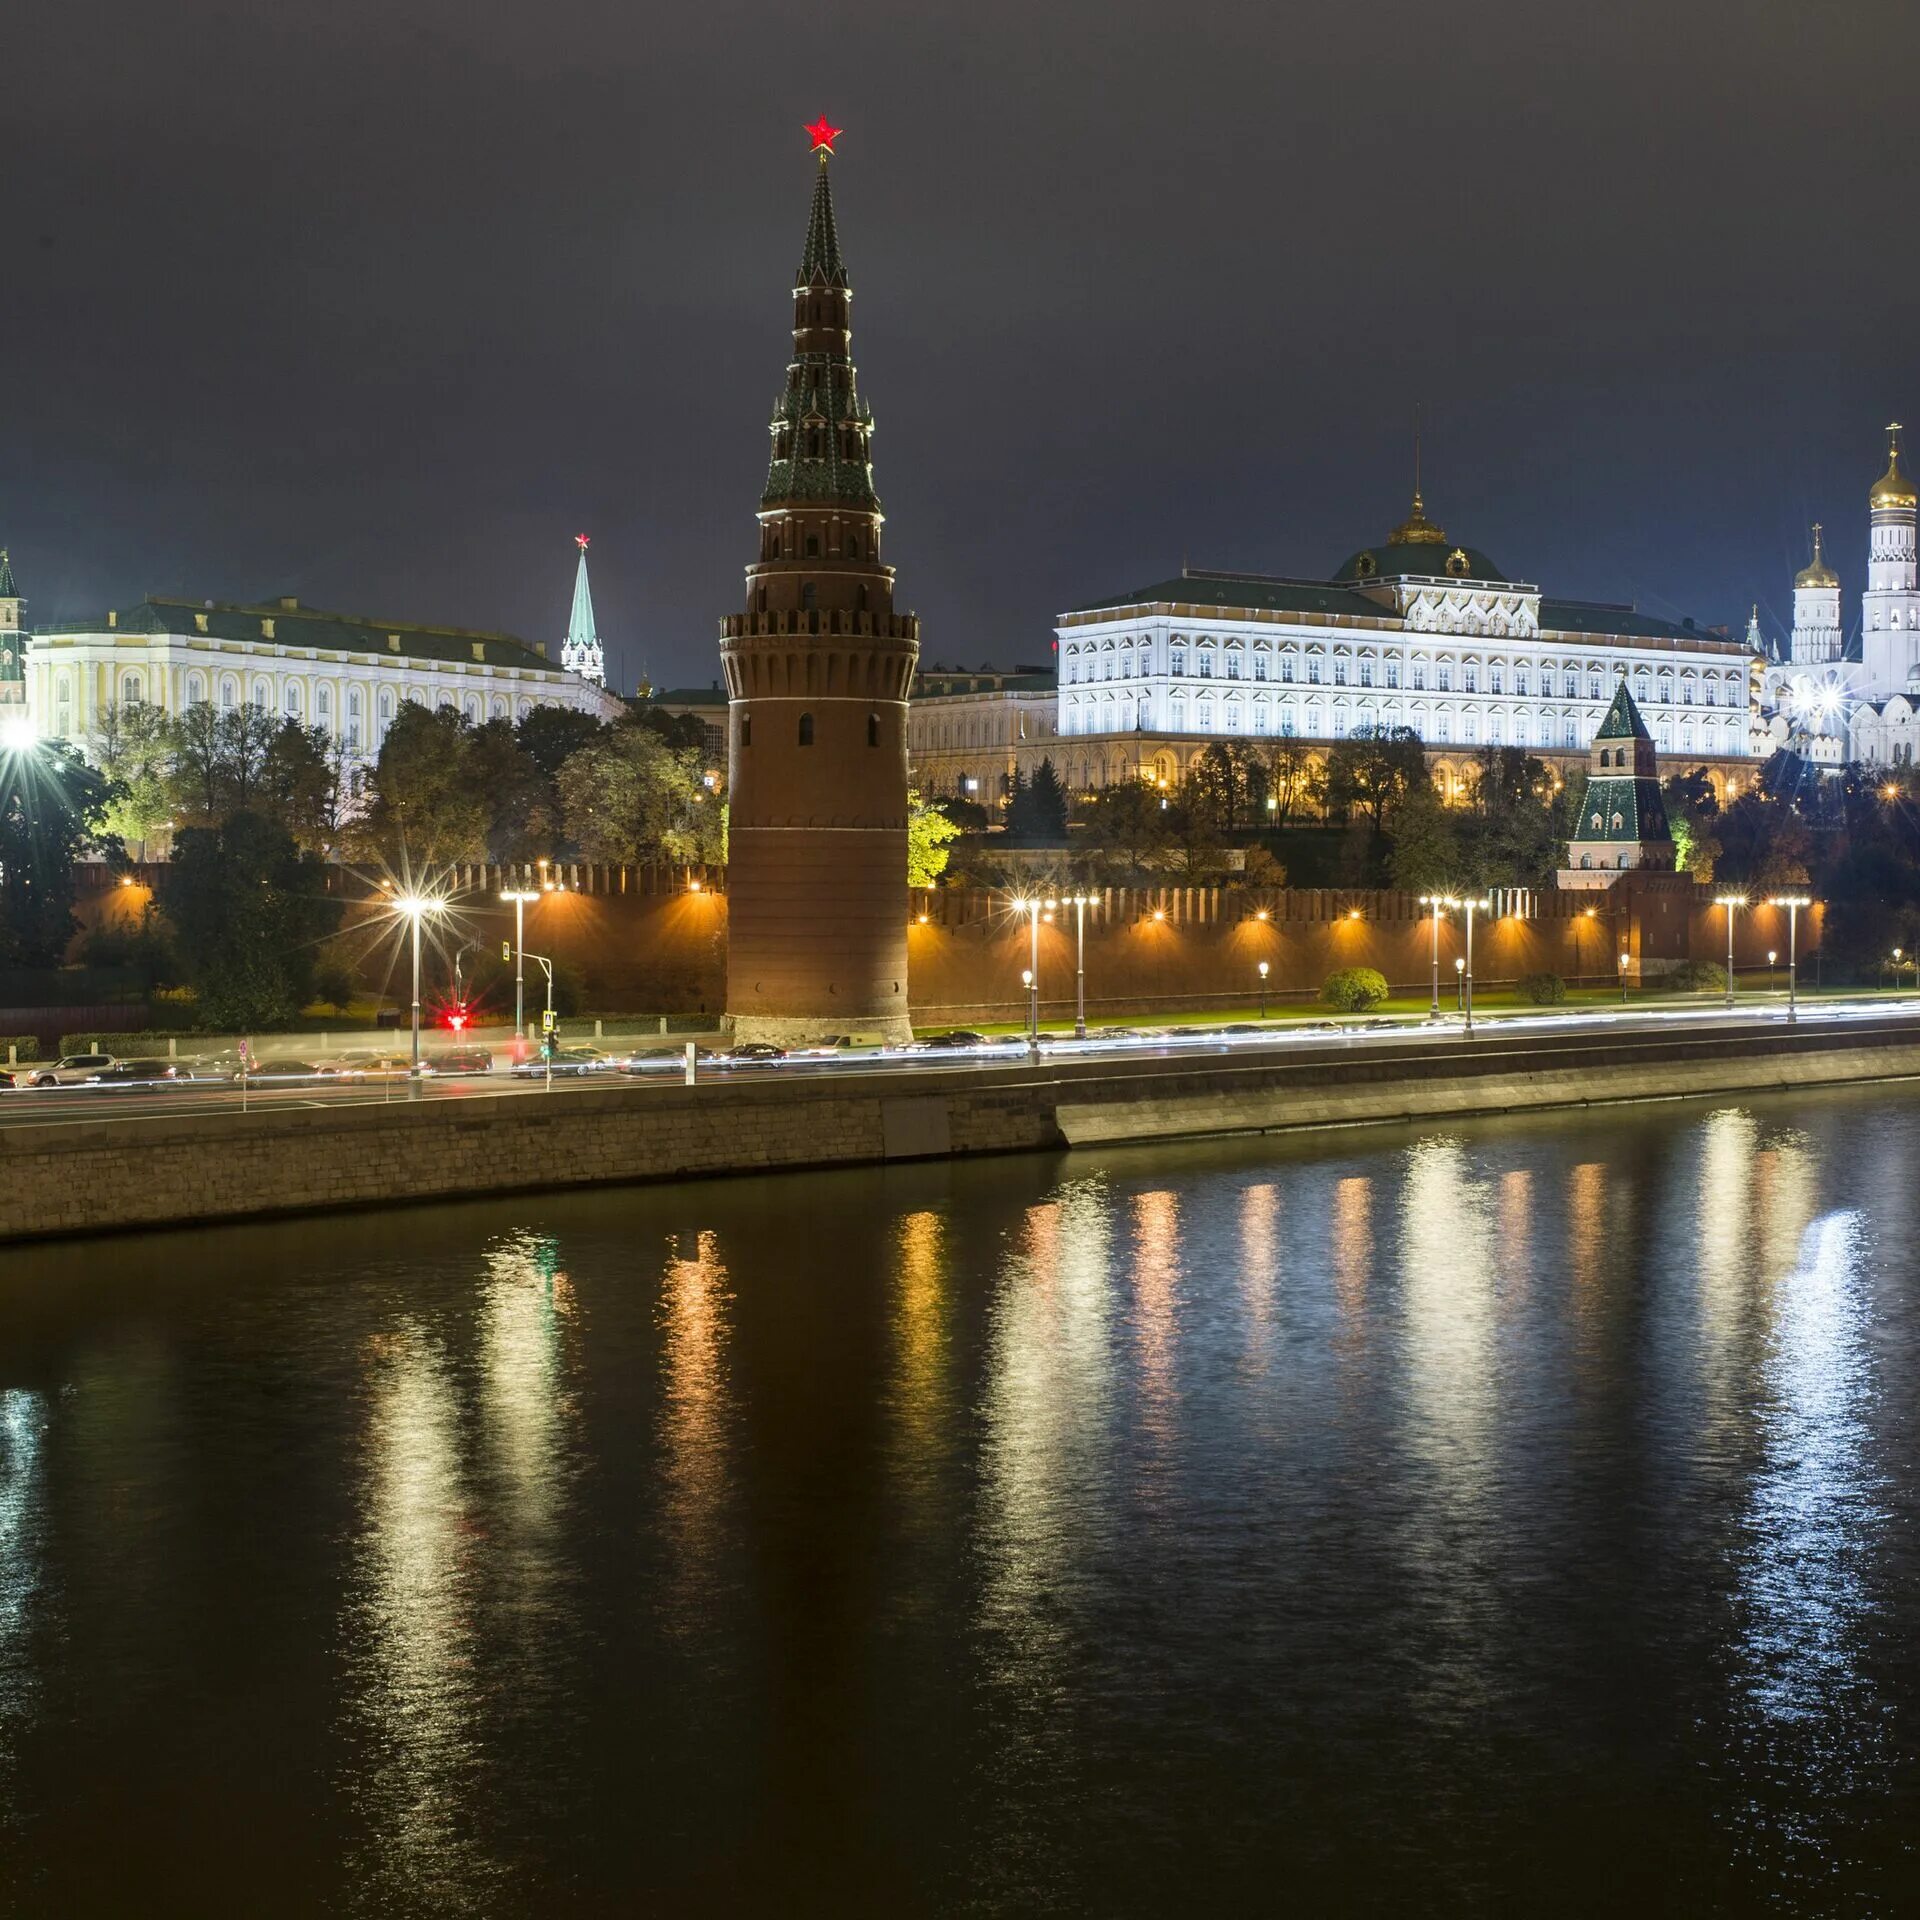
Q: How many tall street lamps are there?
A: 8